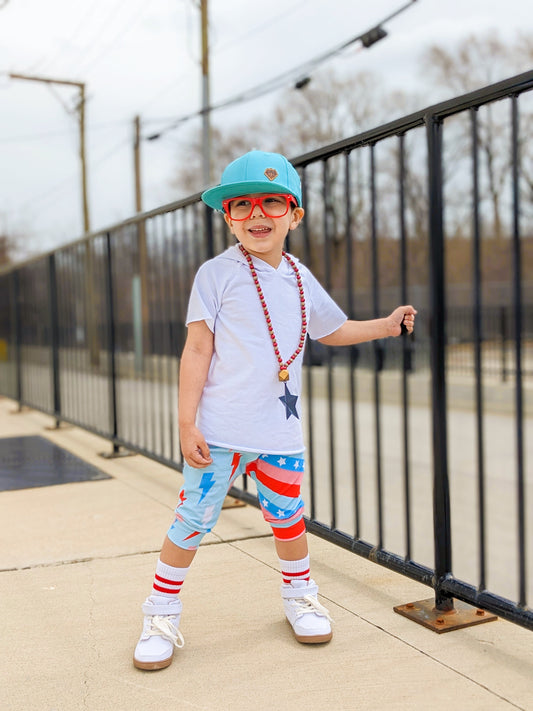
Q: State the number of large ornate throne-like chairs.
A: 0